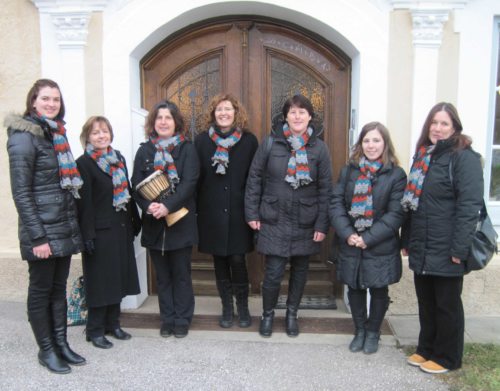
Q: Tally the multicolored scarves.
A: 7